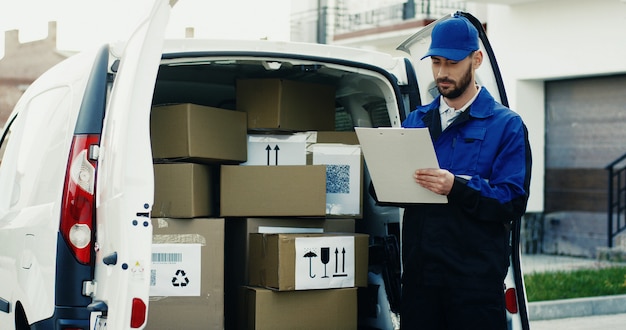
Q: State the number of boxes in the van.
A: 10